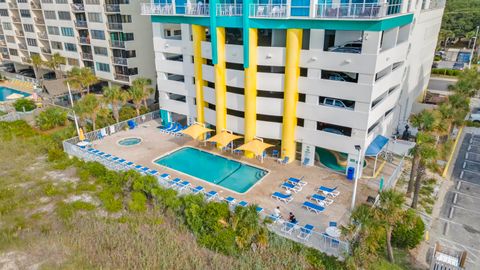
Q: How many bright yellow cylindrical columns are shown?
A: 4